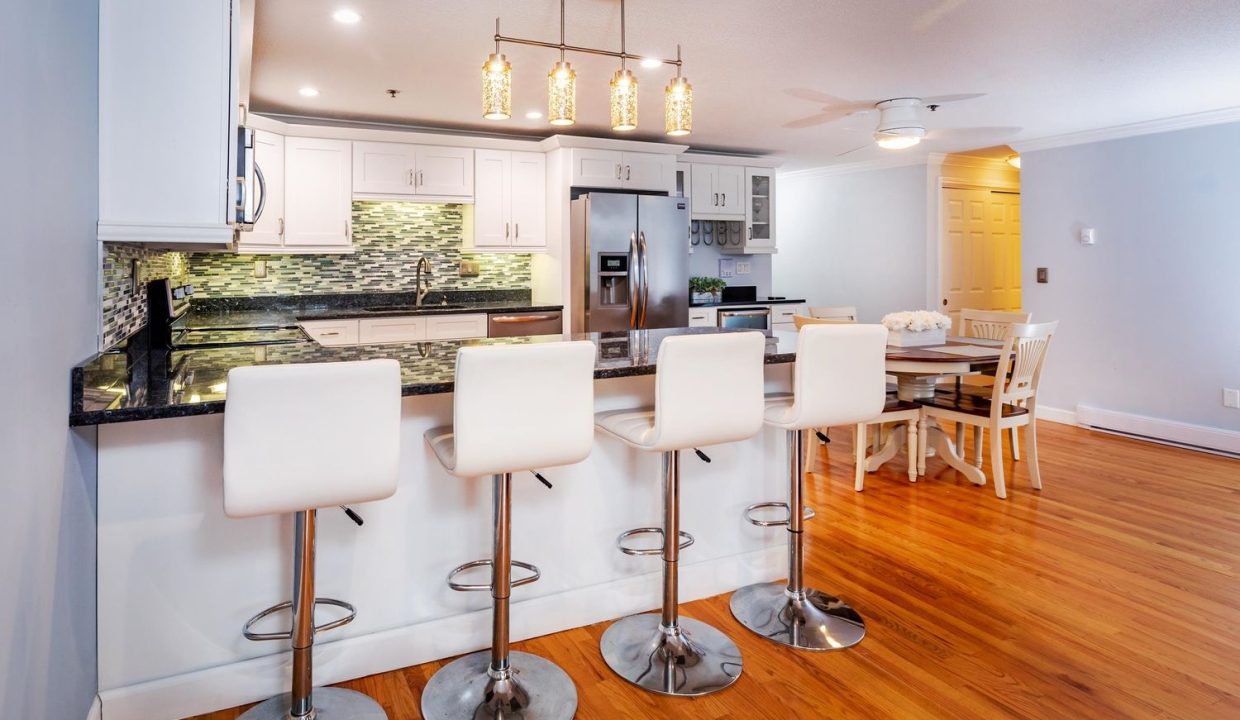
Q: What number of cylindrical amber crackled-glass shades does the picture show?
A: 4